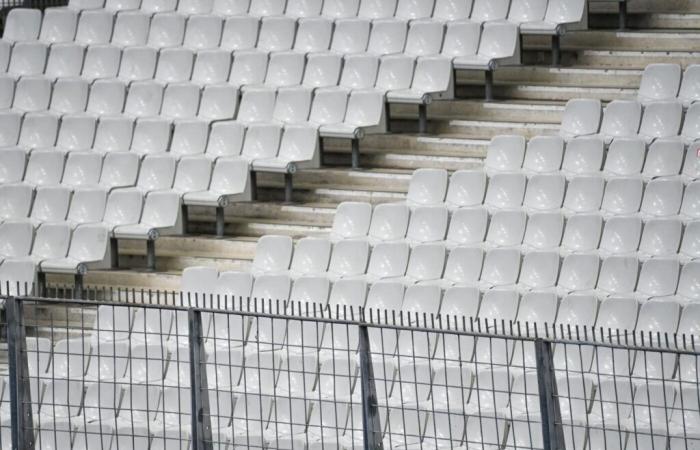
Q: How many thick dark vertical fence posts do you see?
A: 4